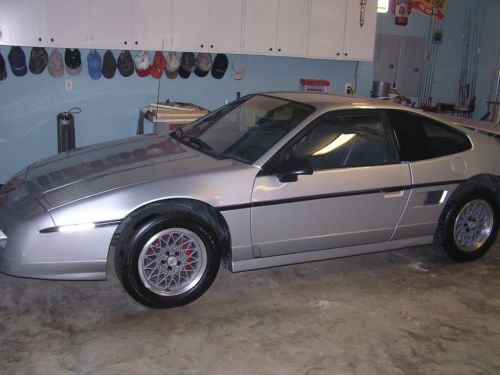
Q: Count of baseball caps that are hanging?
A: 15